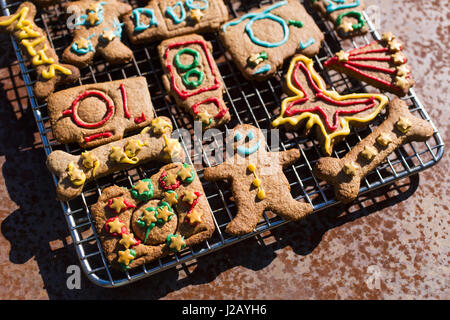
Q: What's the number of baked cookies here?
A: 13